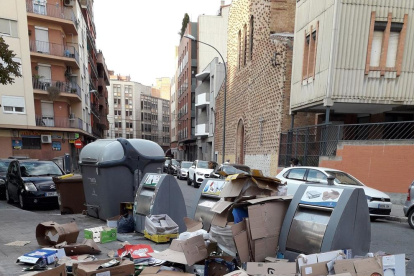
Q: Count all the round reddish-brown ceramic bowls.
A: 0